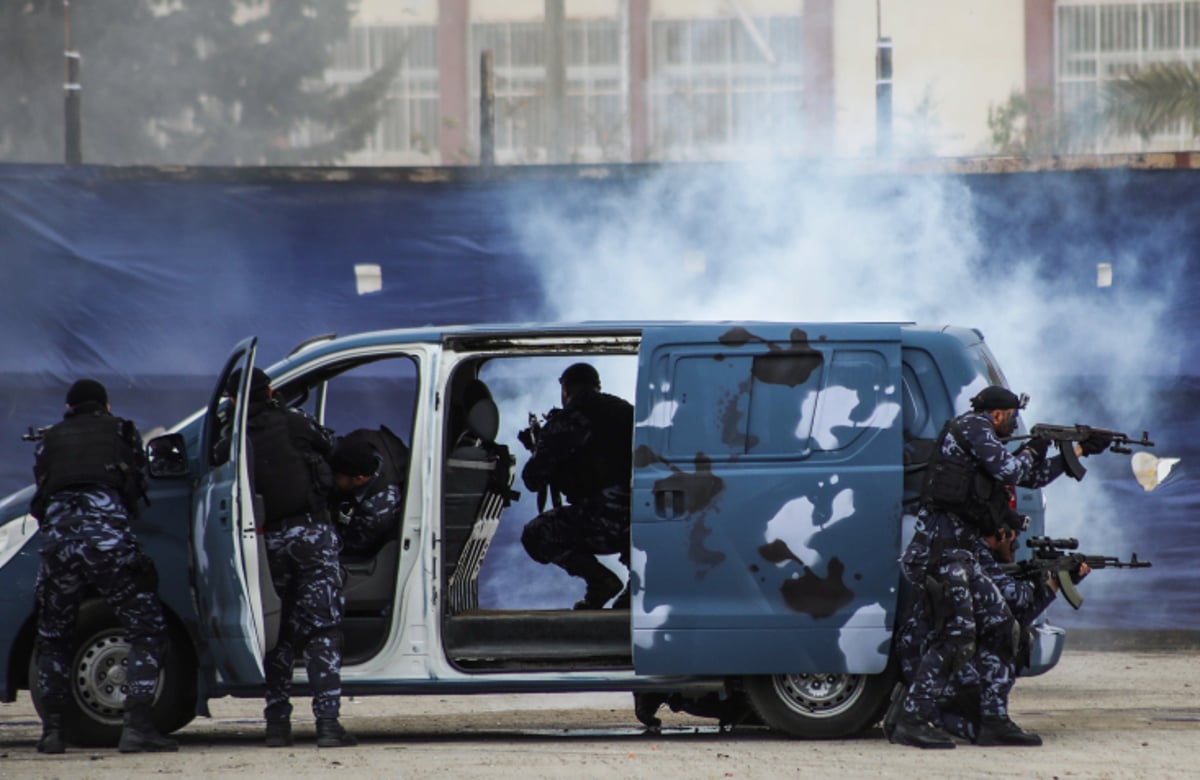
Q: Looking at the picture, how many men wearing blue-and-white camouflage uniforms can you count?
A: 6